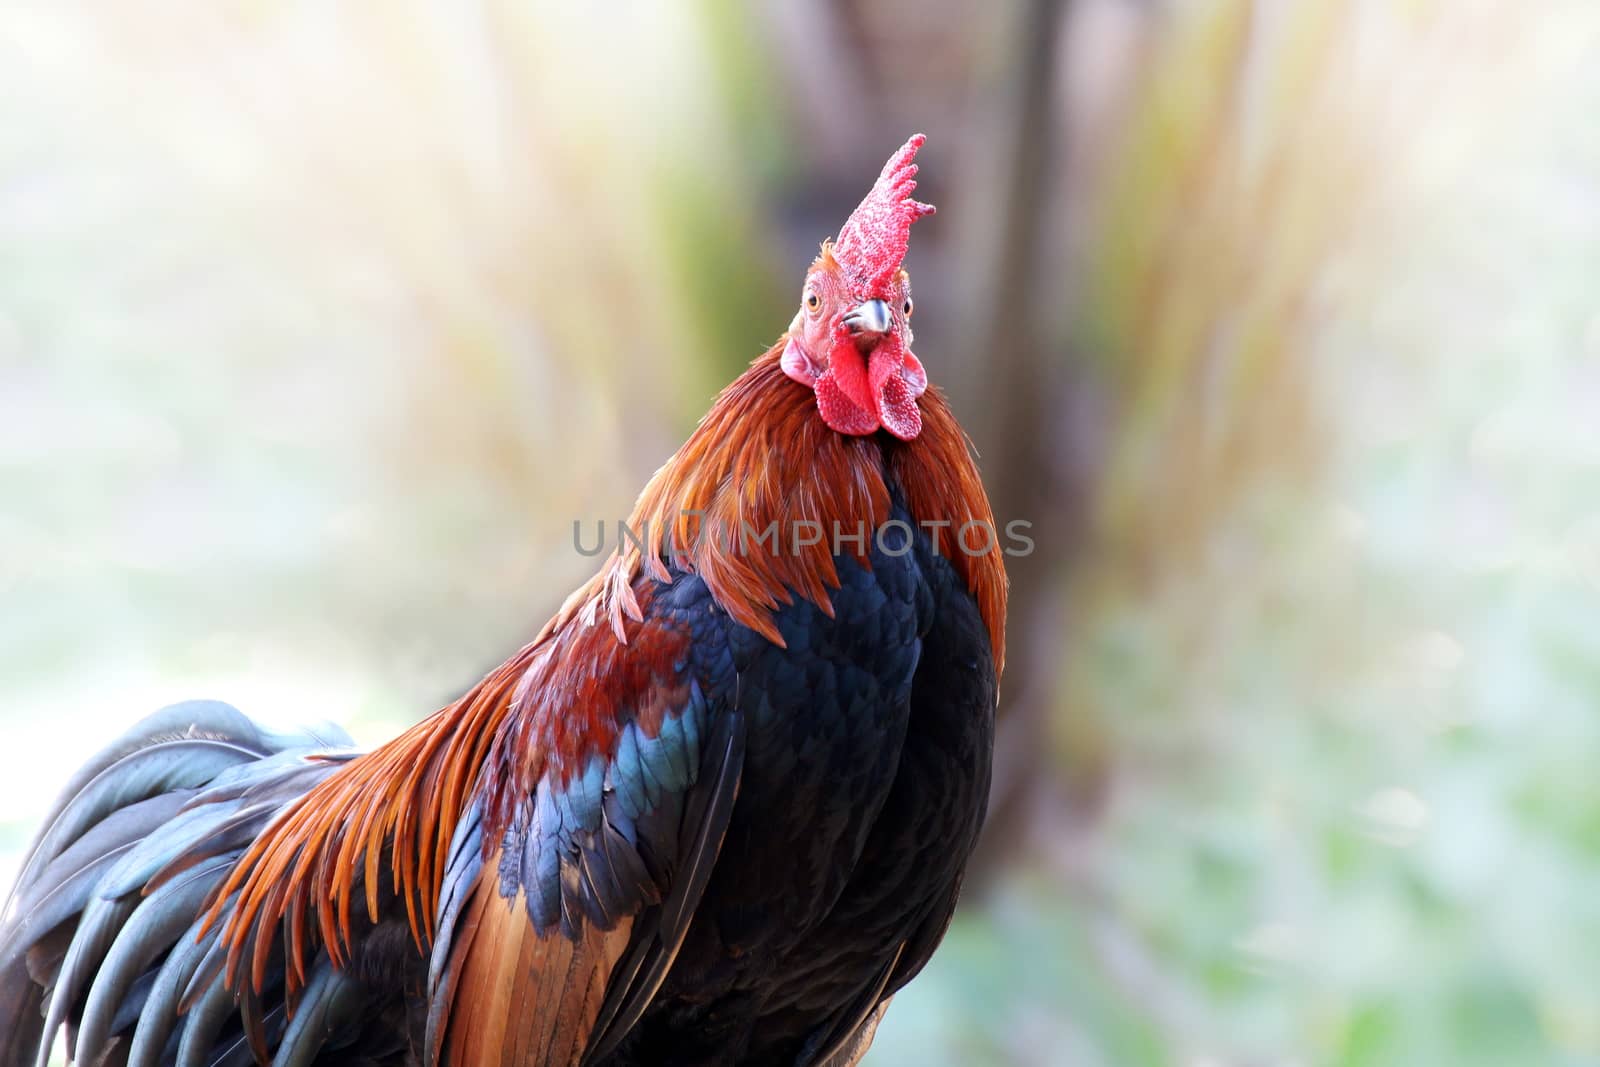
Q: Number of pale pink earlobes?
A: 2